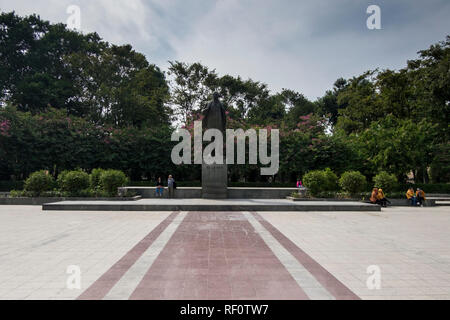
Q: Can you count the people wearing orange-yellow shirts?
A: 4